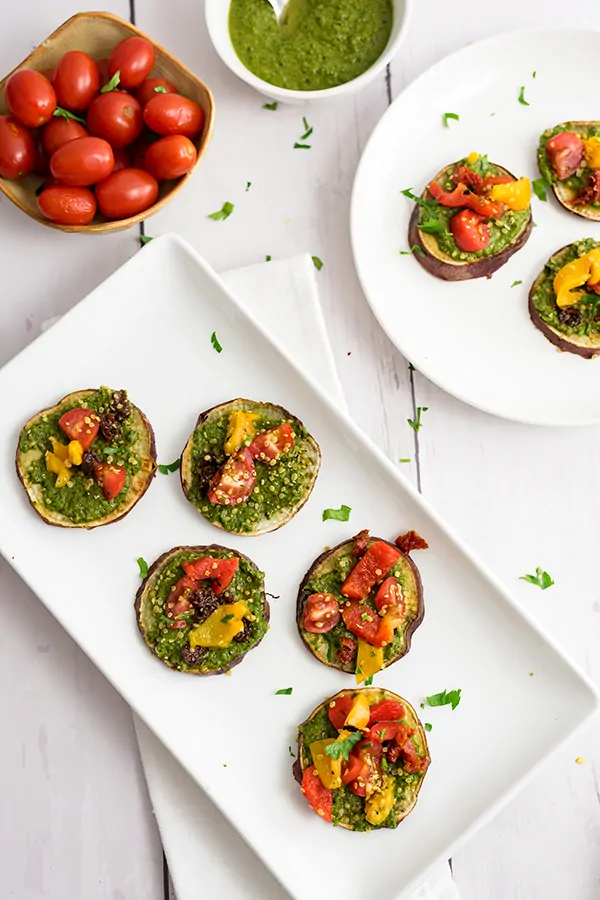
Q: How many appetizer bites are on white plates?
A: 8